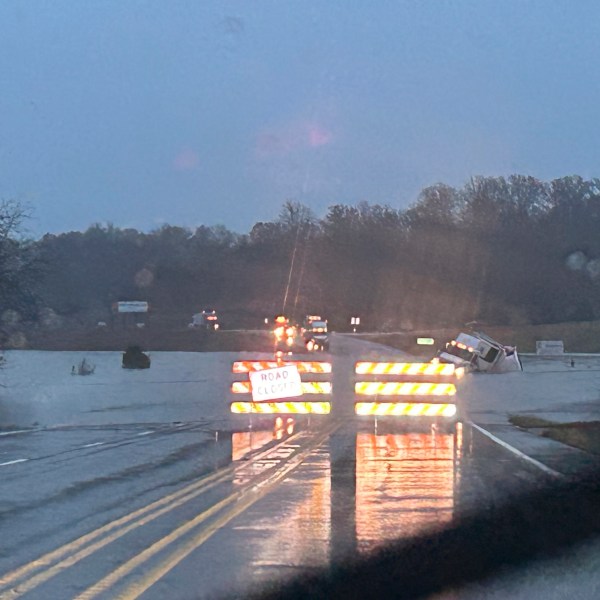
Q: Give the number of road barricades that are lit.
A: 2